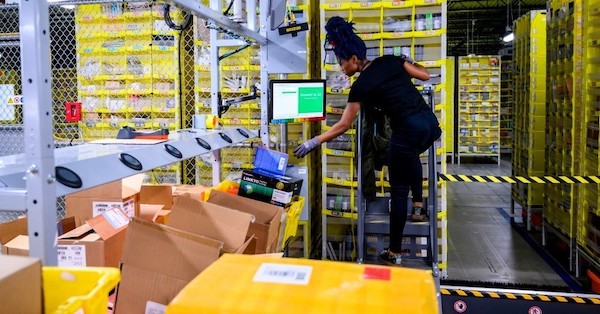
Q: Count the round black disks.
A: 6